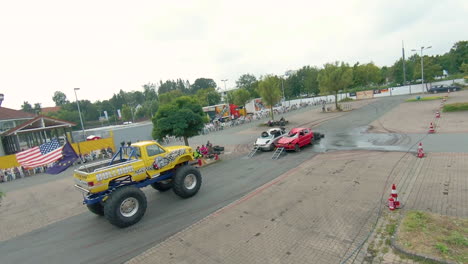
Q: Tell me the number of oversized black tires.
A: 4